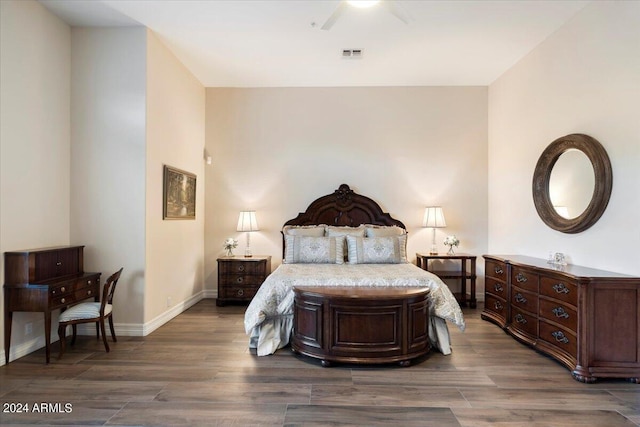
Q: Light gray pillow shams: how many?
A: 2